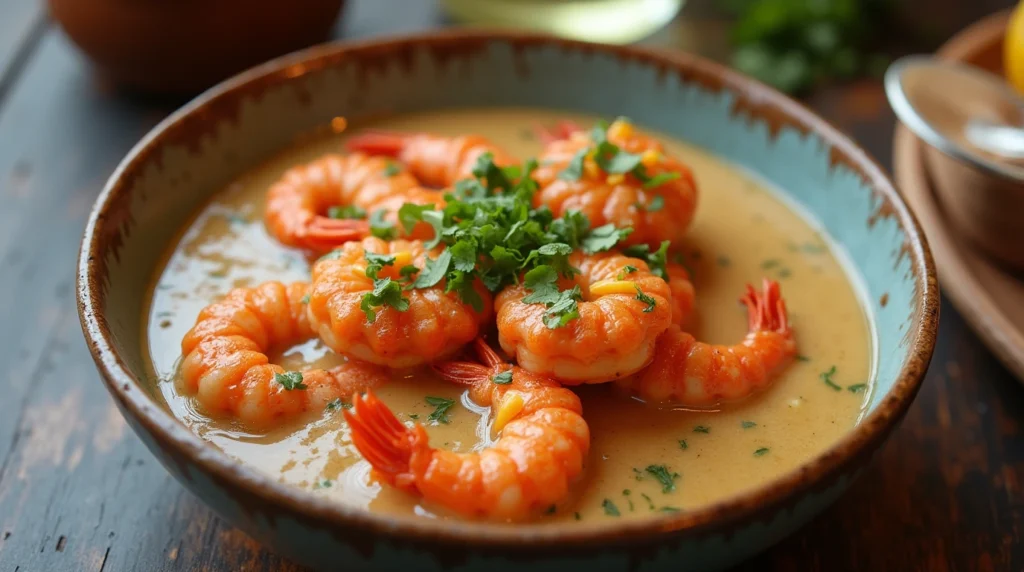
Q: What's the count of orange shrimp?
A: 8